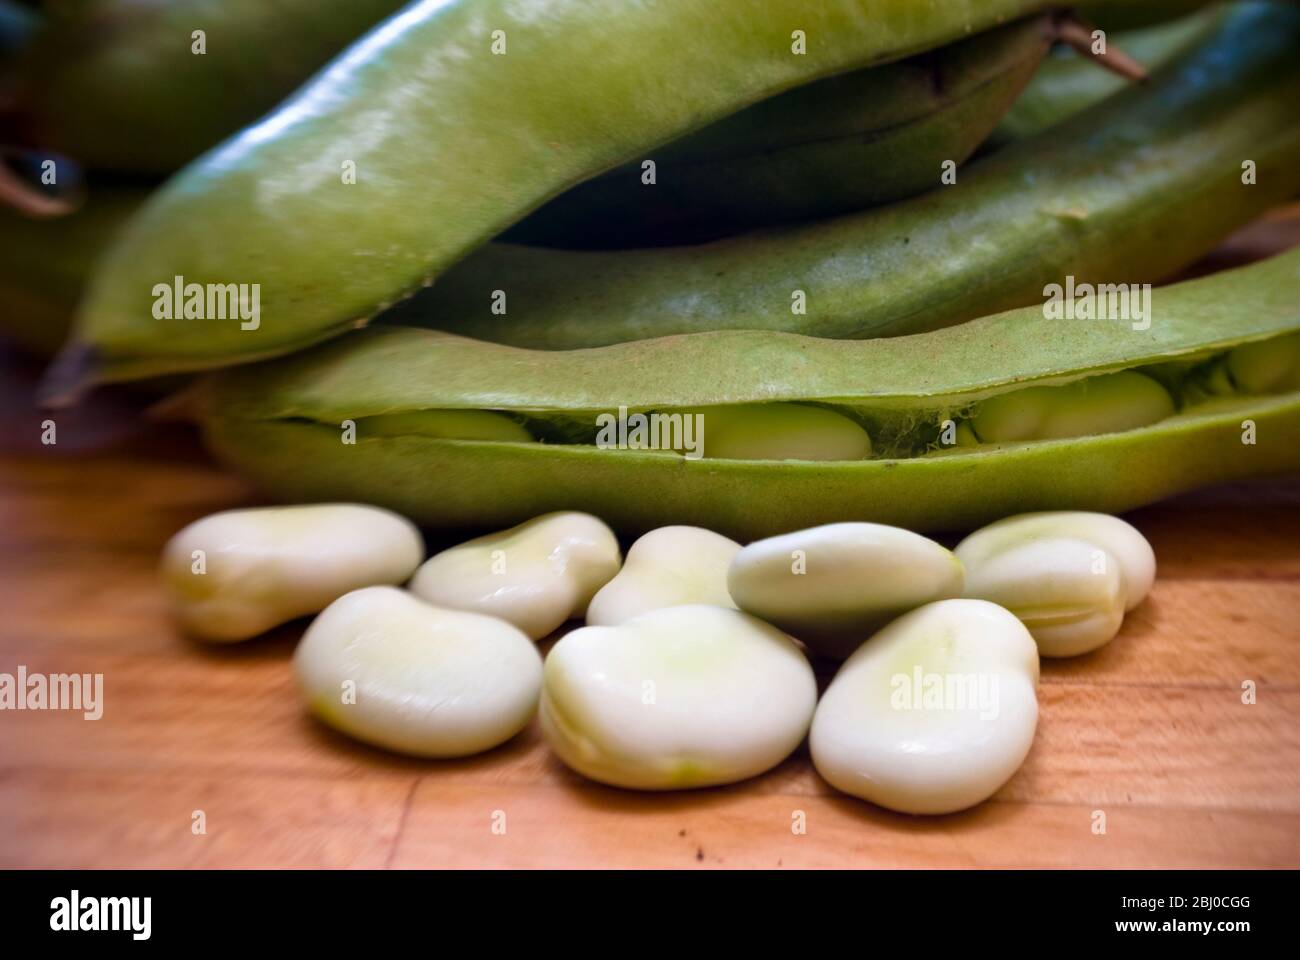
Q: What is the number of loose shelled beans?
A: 8